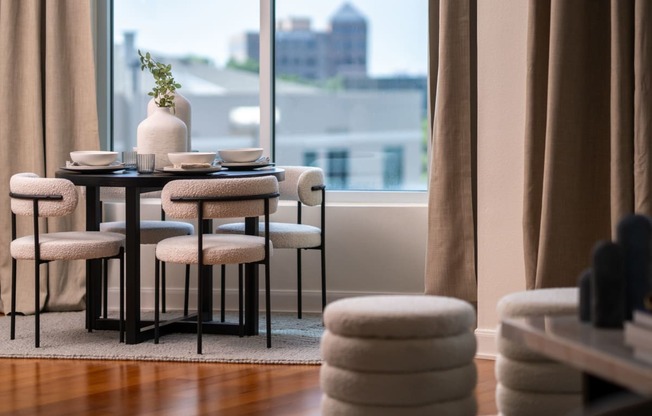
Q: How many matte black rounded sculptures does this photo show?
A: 3